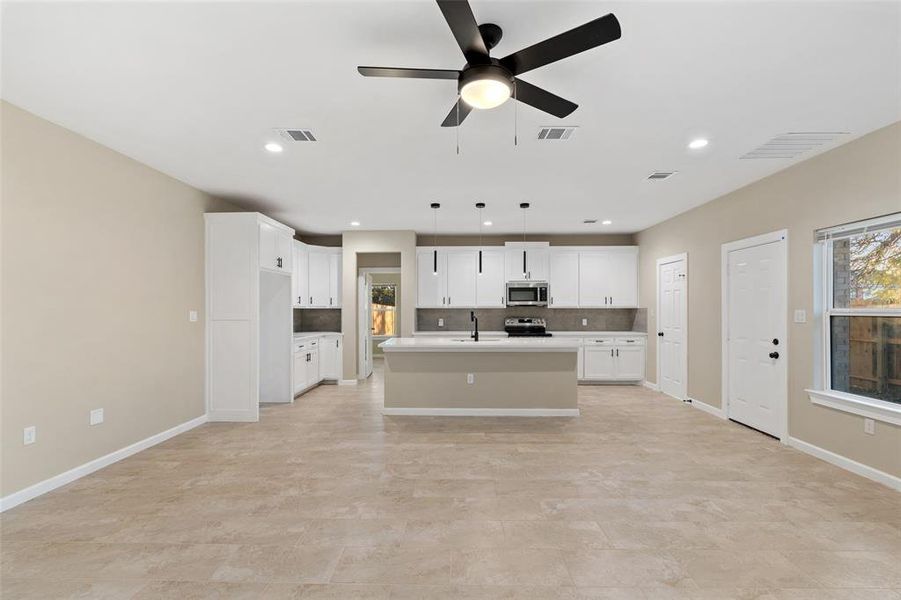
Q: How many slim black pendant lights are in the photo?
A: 3